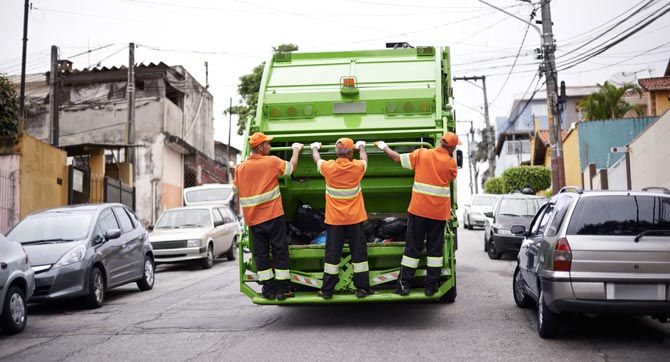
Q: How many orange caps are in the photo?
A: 3